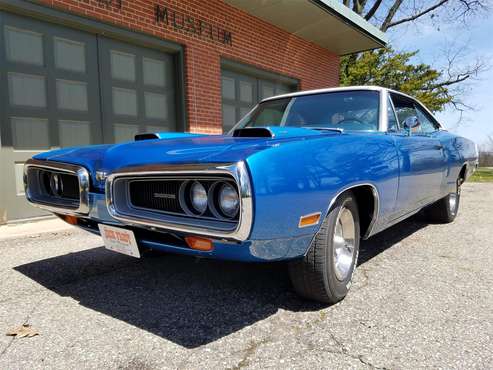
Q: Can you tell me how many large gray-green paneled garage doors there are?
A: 2